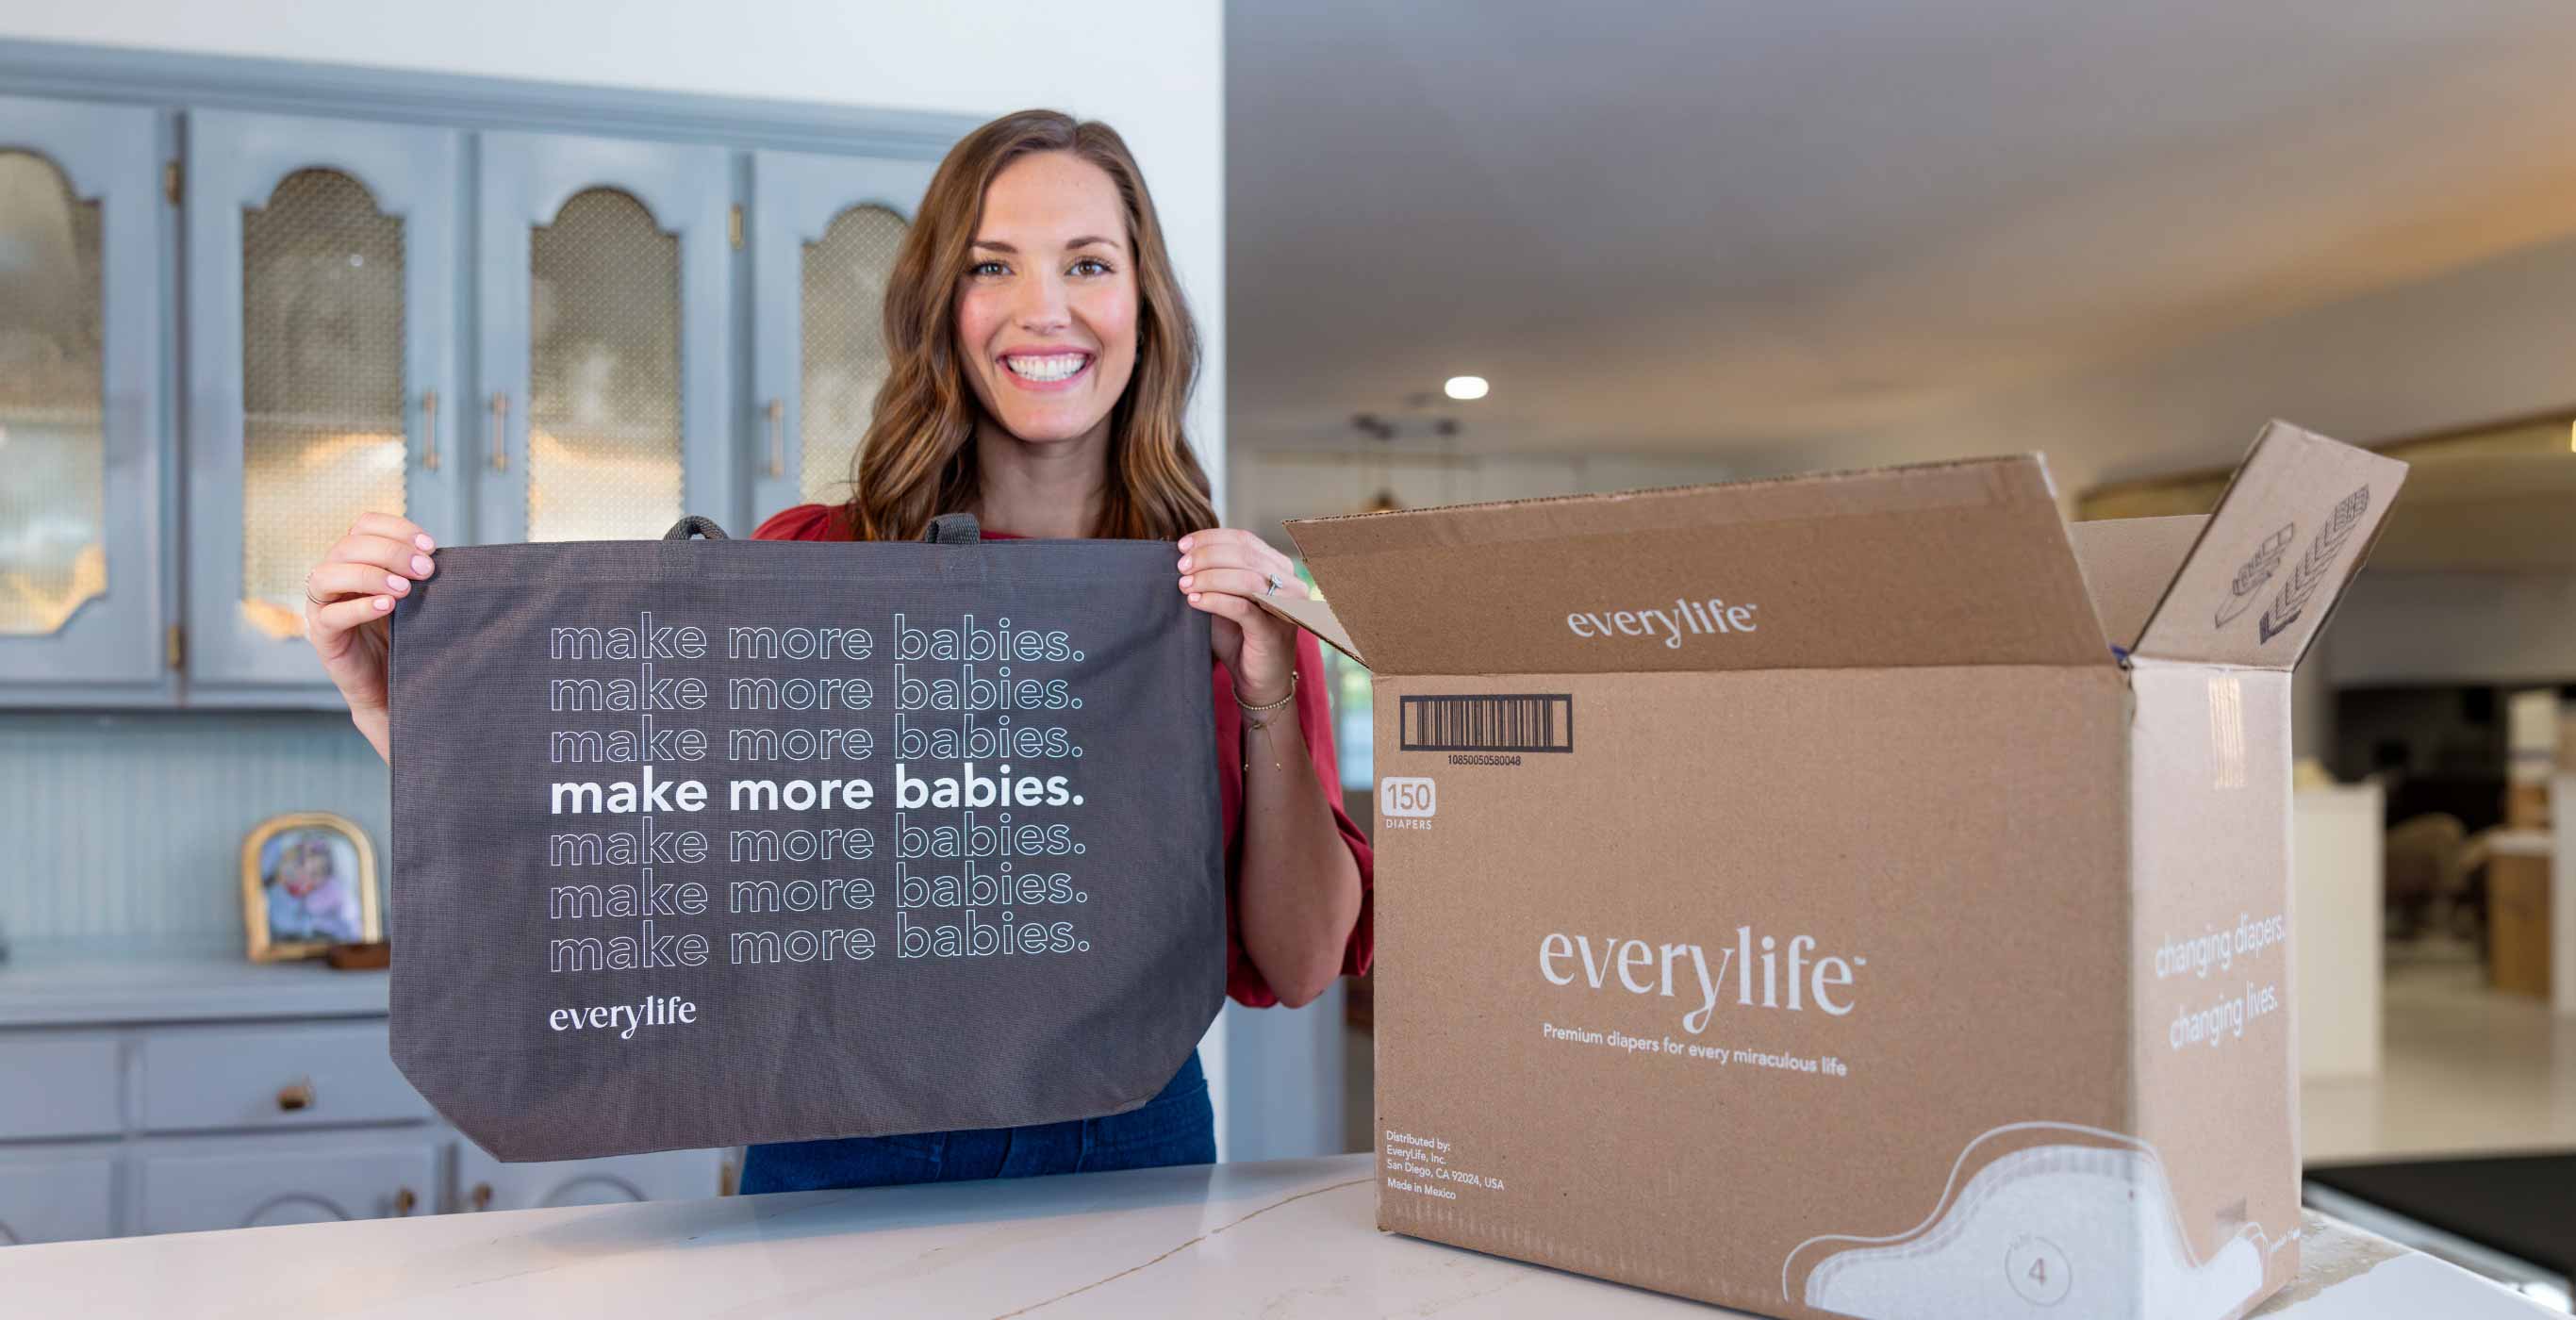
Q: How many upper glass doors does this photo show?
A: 4